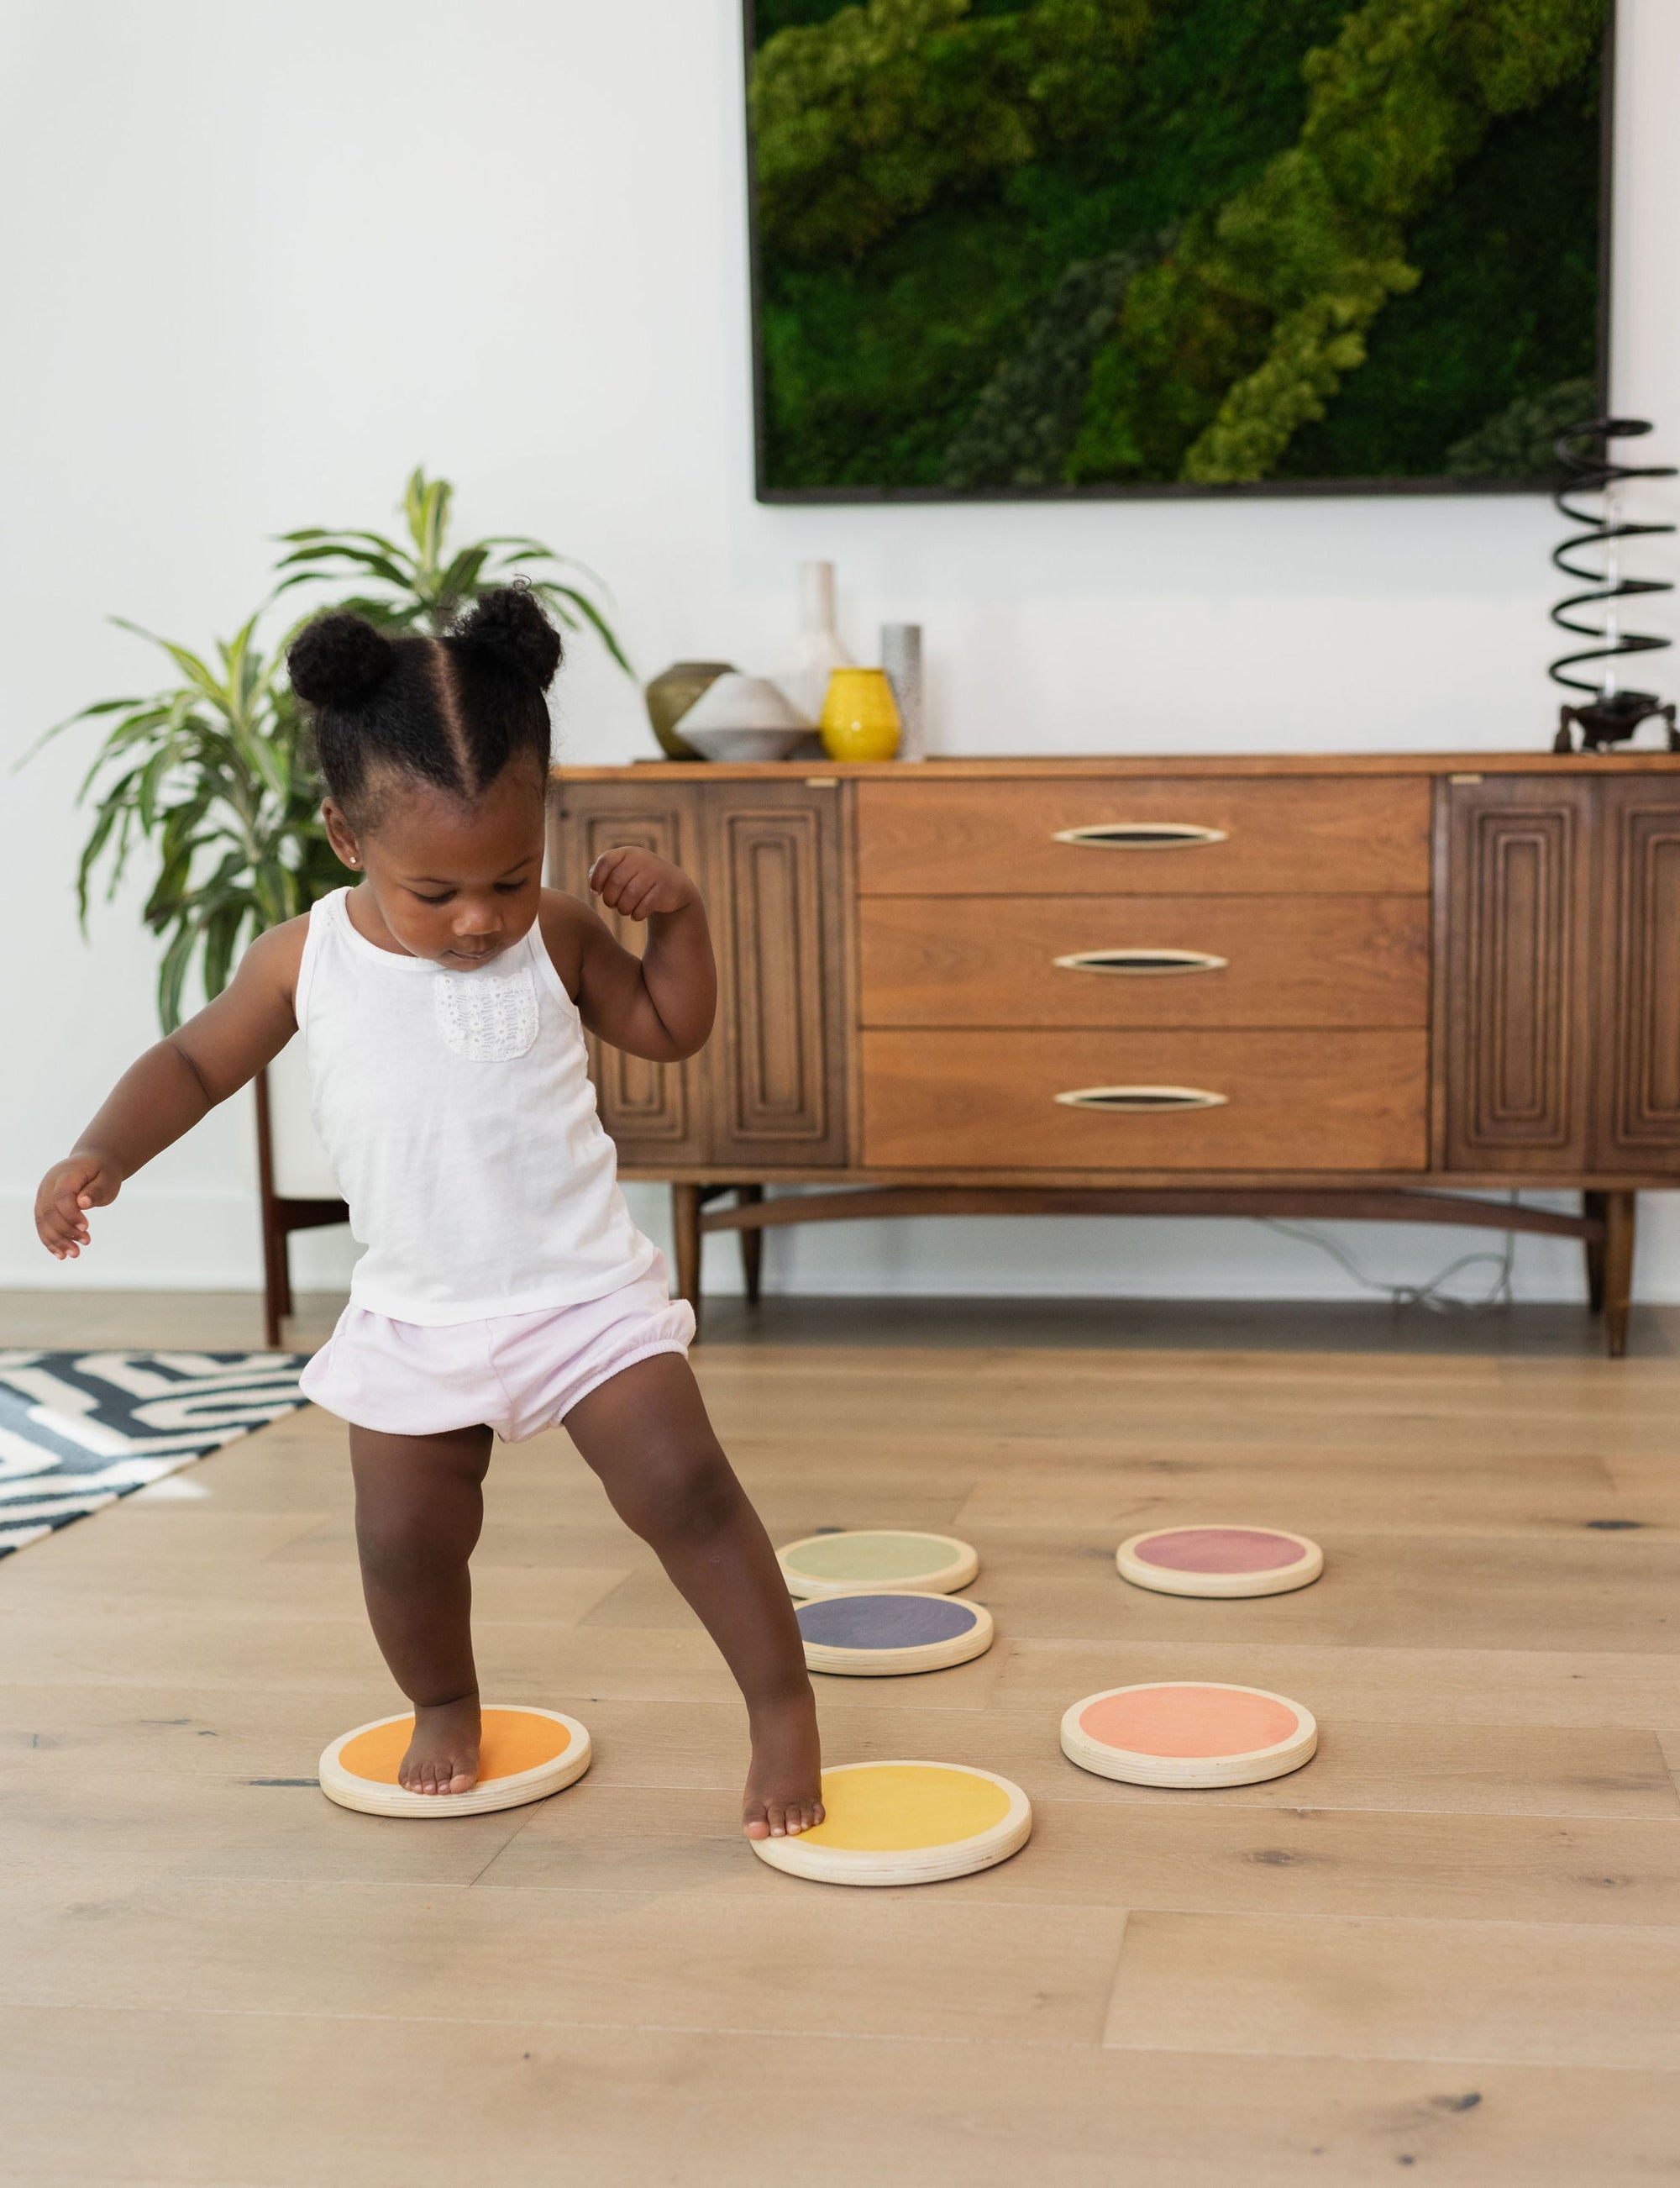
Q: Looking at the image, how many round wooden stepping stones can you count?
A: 6